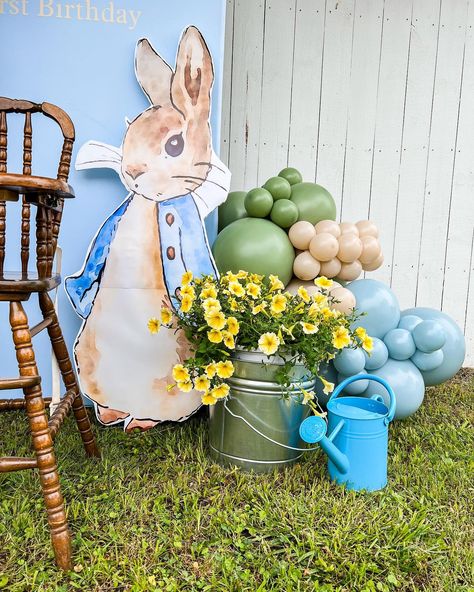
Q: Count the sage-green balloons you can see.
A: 7